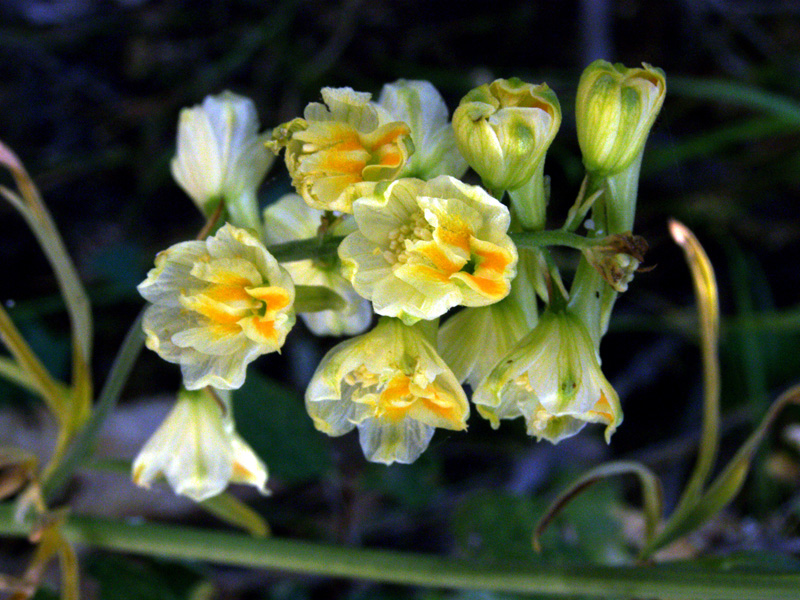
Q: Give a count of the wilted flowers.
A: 1